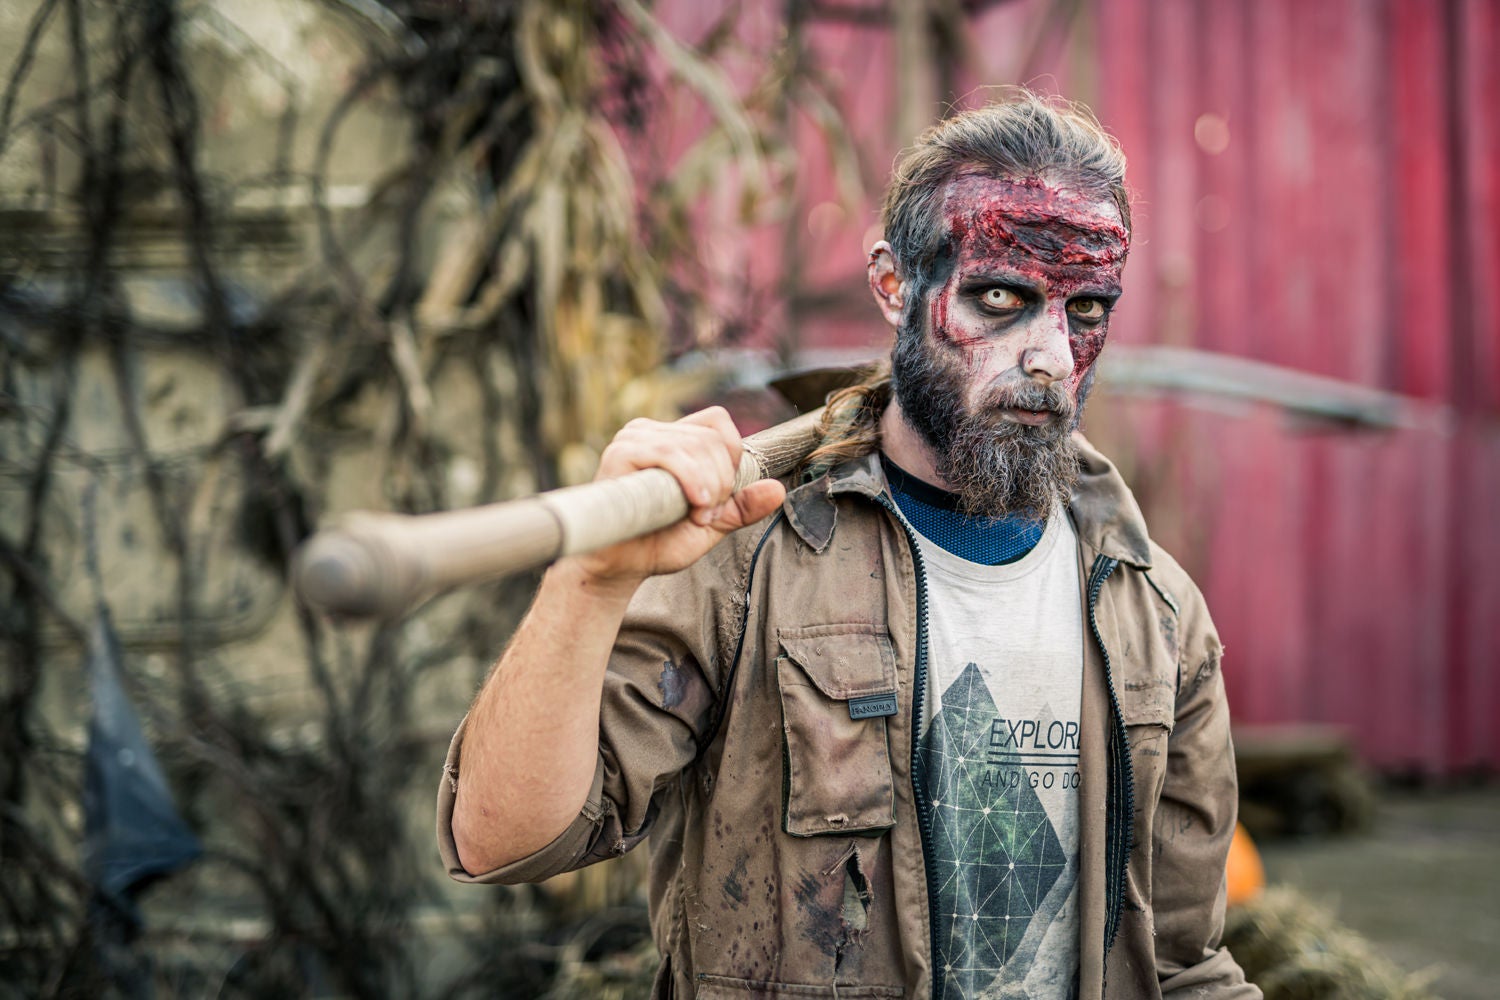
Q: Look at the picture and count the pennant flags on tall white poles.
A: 0